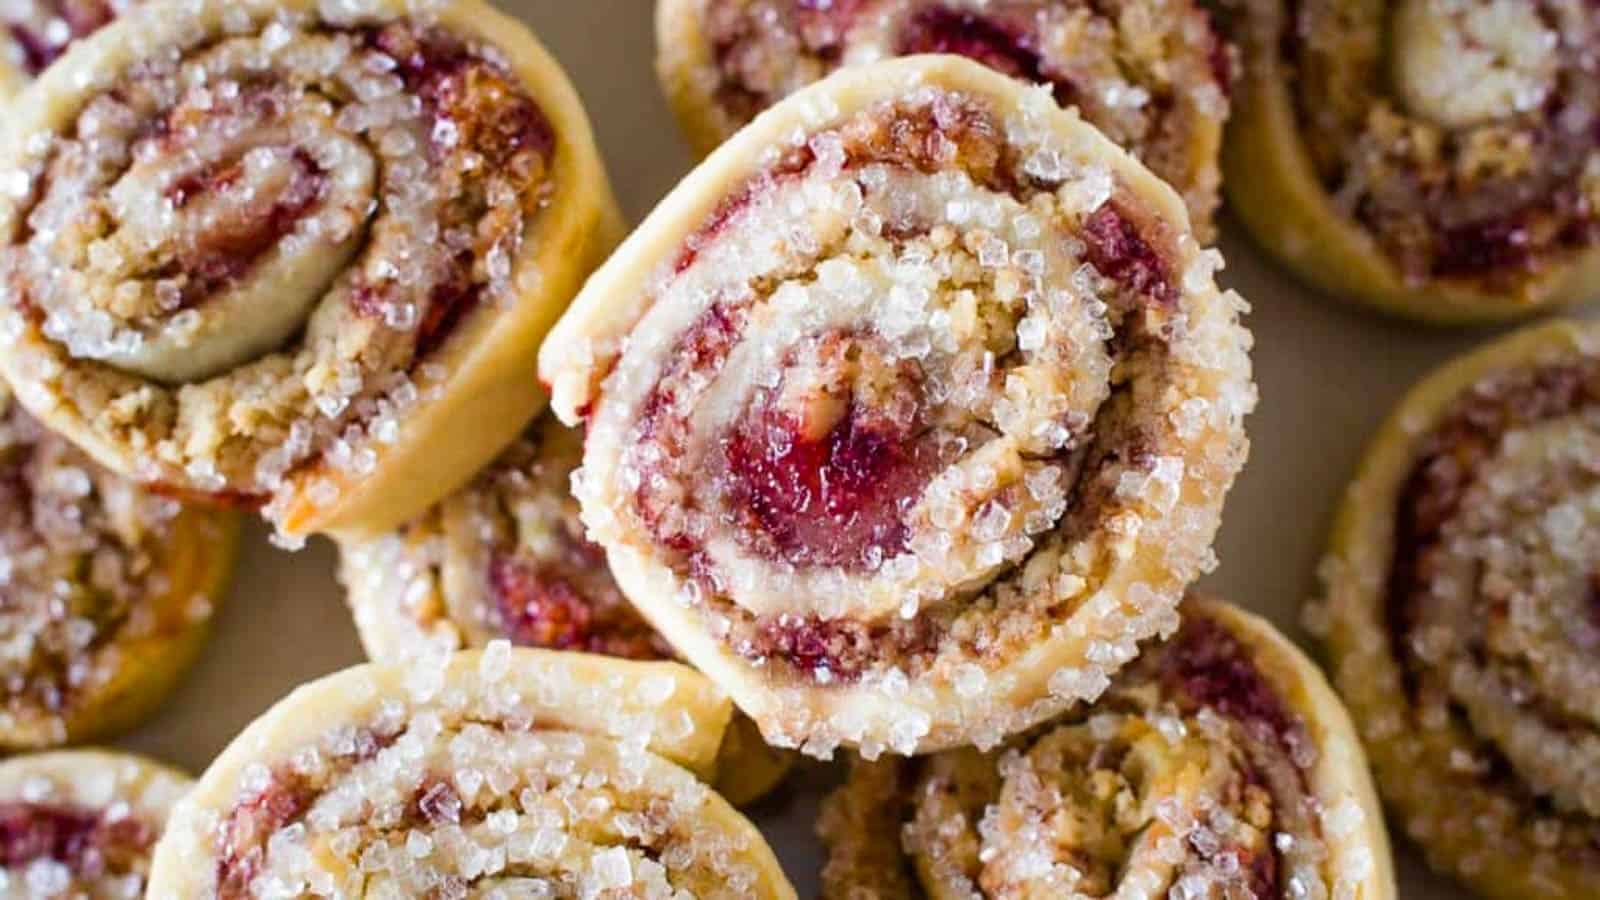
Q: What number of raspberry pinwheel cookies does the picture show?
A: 11